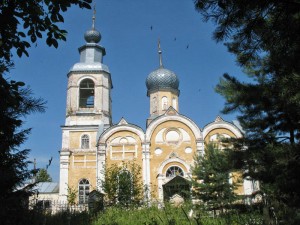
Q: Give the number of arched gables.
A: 3